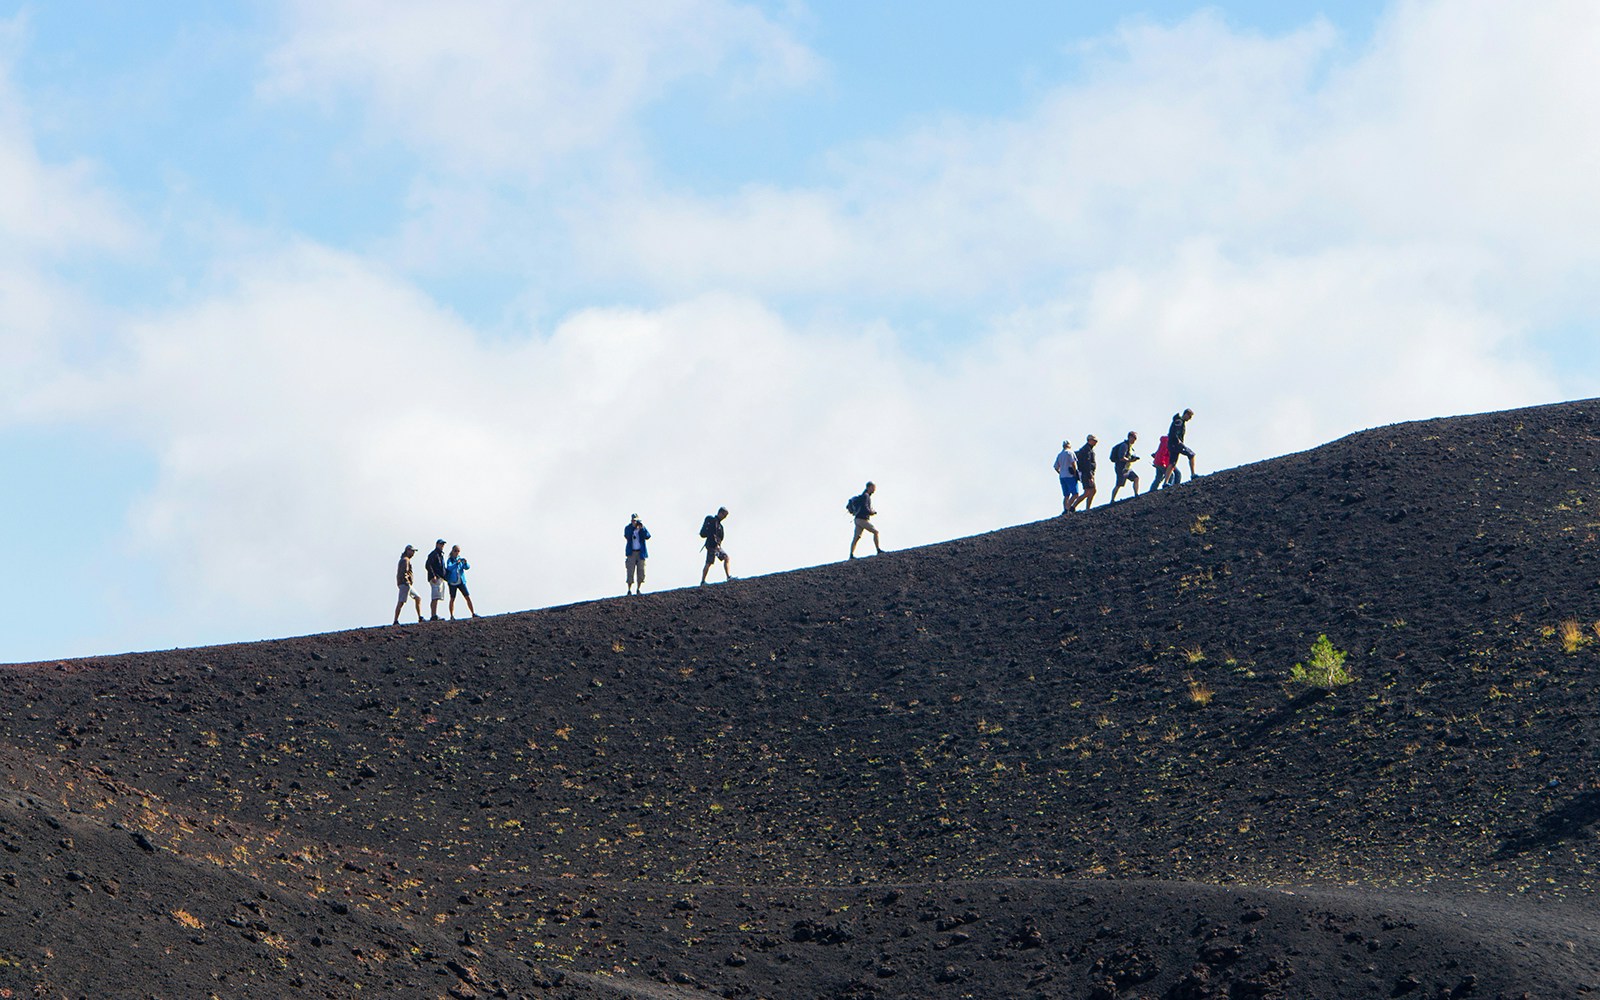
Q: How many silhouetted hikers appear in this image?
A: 11